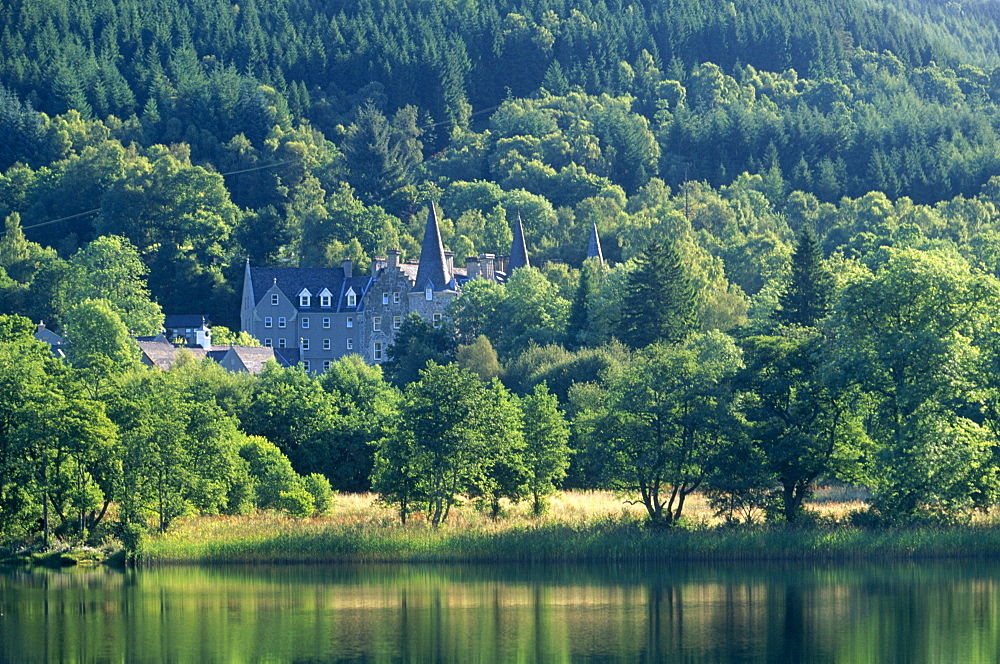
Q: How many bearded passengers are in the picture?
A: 0